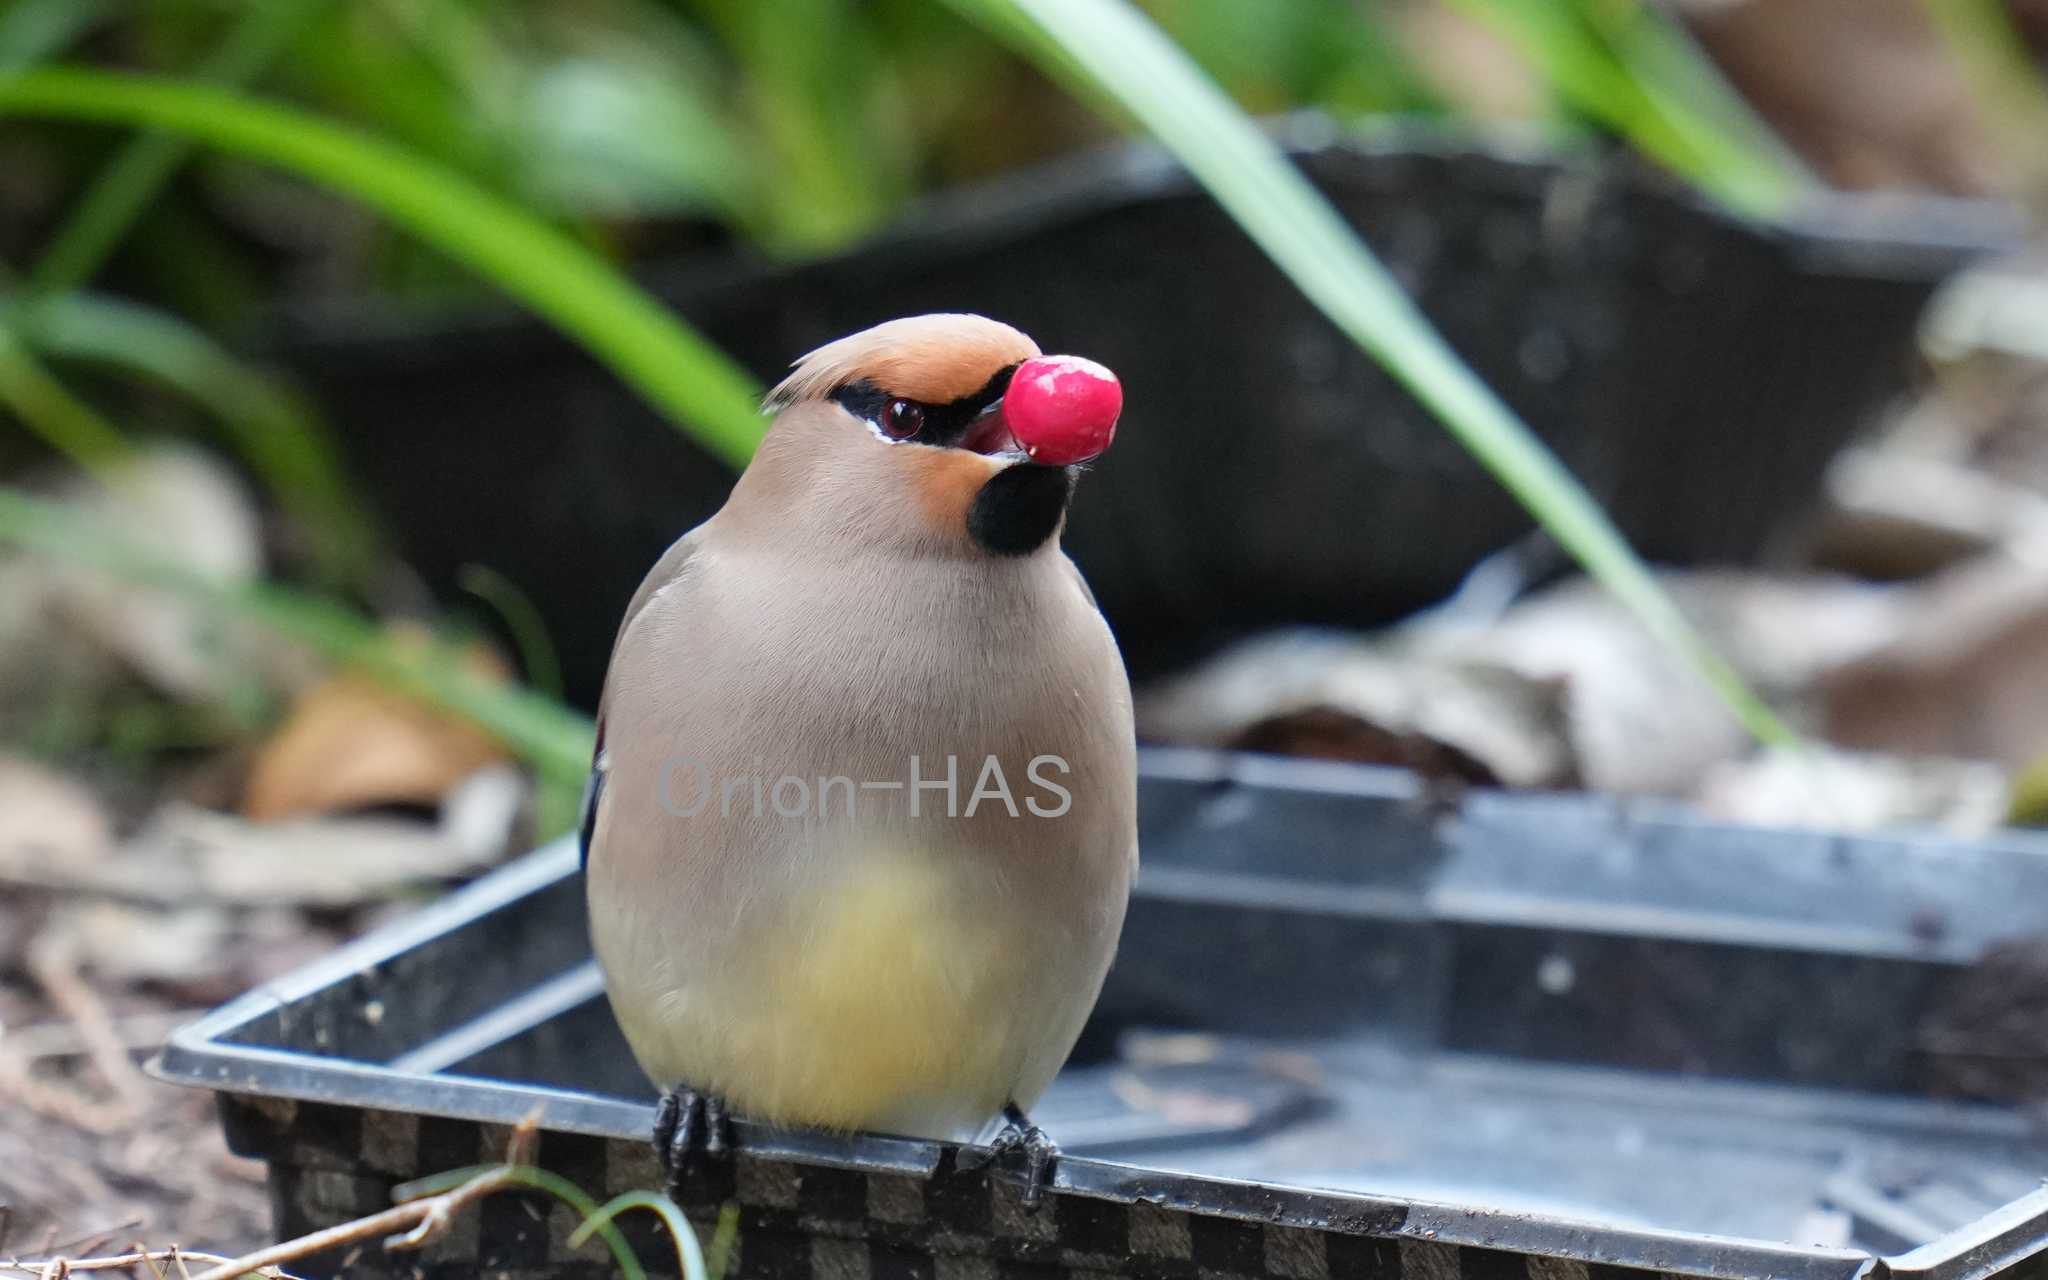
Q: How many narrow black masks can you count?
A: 1